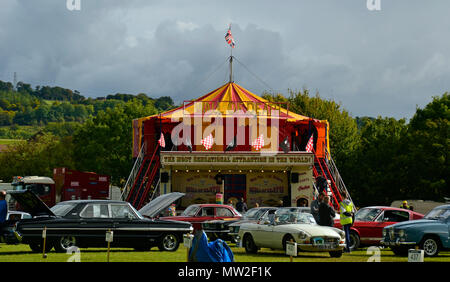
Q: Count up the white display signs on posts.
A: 5